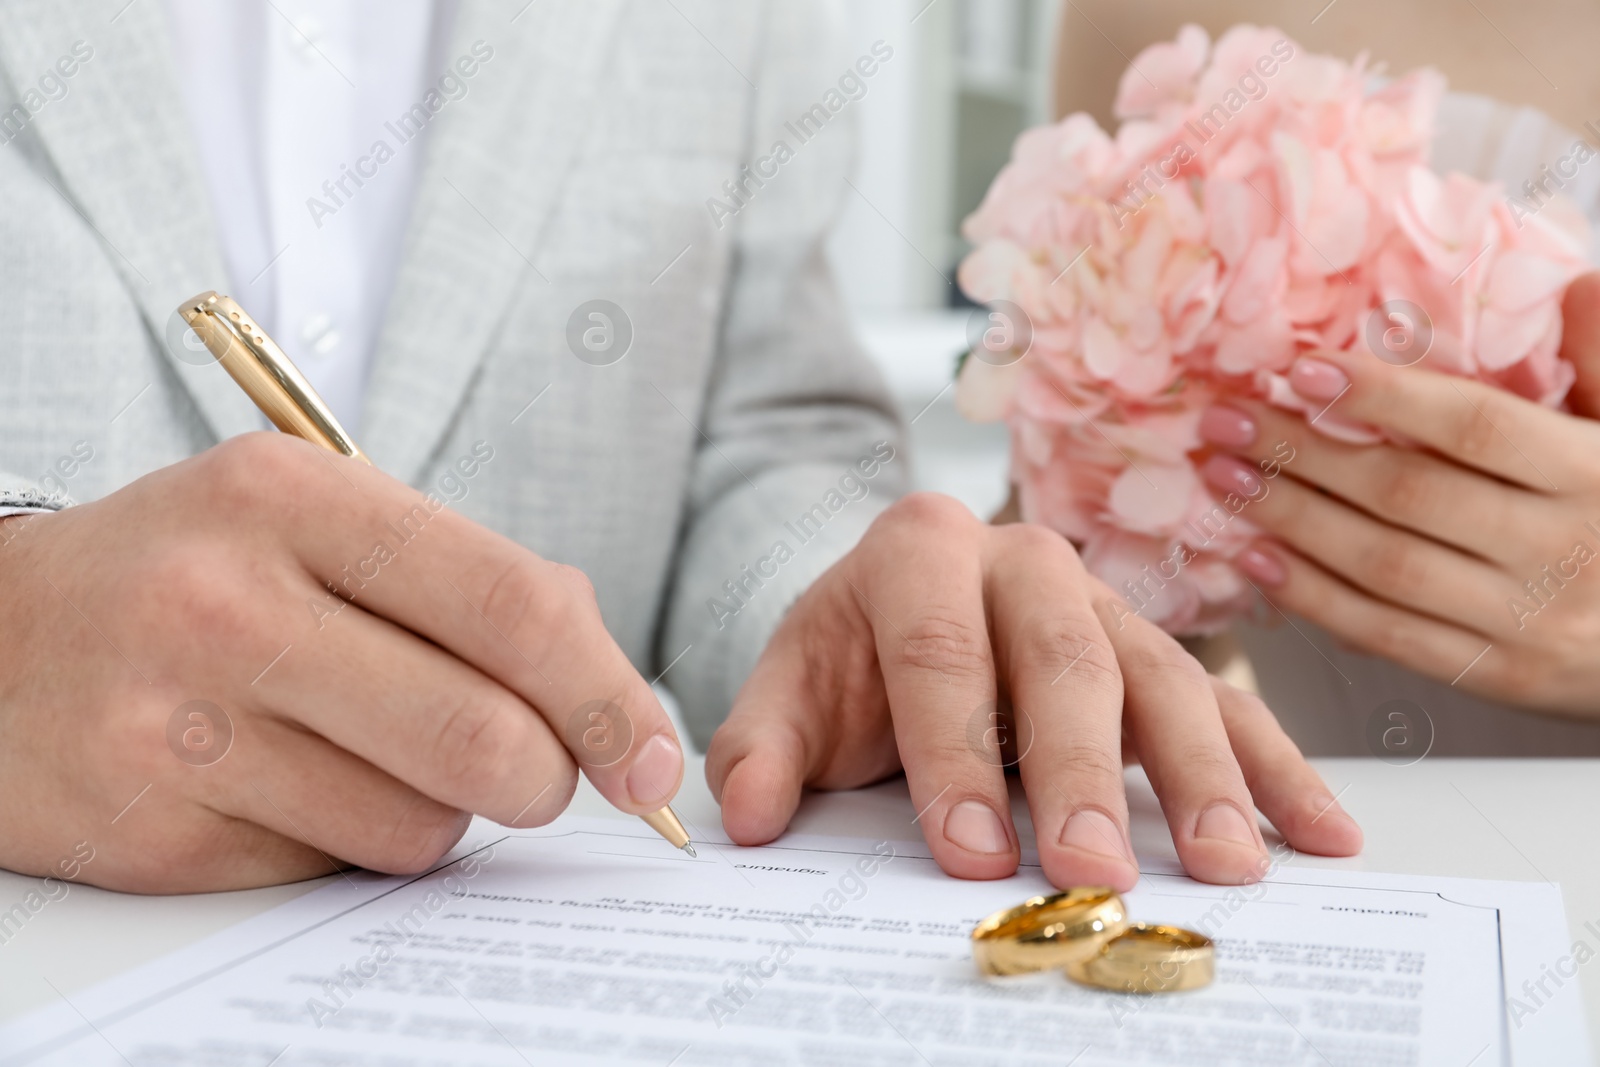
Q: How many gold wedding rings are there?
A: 2